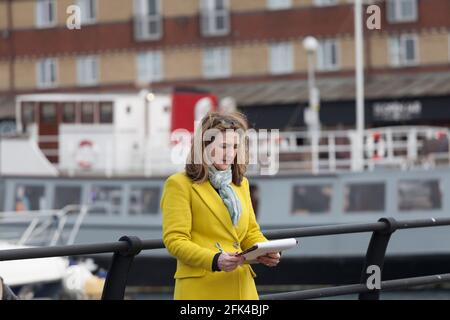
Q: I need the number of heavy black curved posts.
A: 2